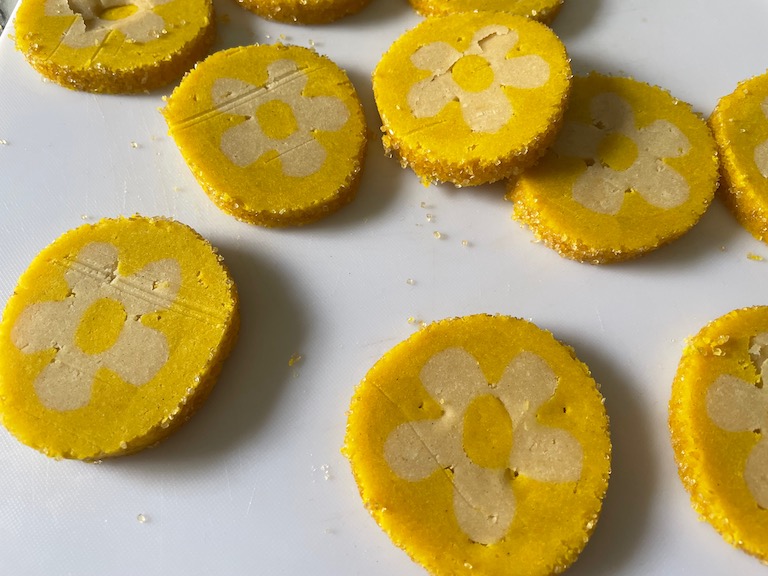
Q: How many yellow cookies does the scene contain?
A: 10